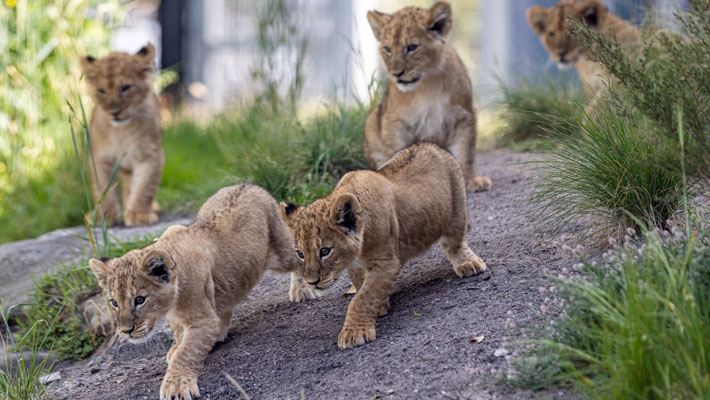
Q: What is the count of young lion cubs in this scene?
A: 5